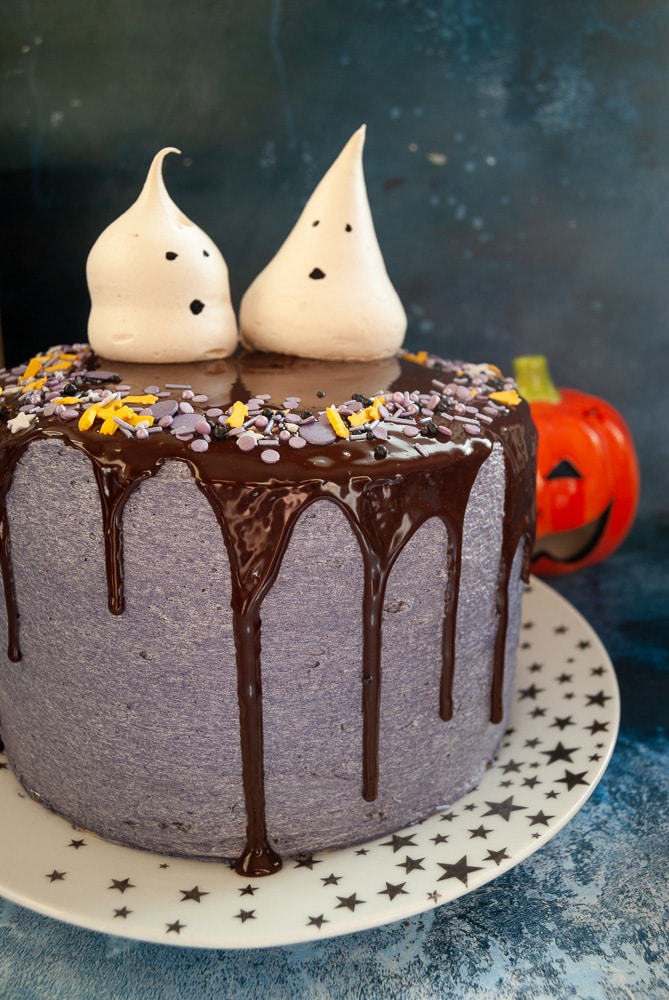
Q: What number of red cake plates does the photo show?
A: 0